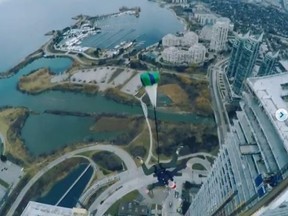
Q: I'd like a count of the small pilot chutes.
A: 1